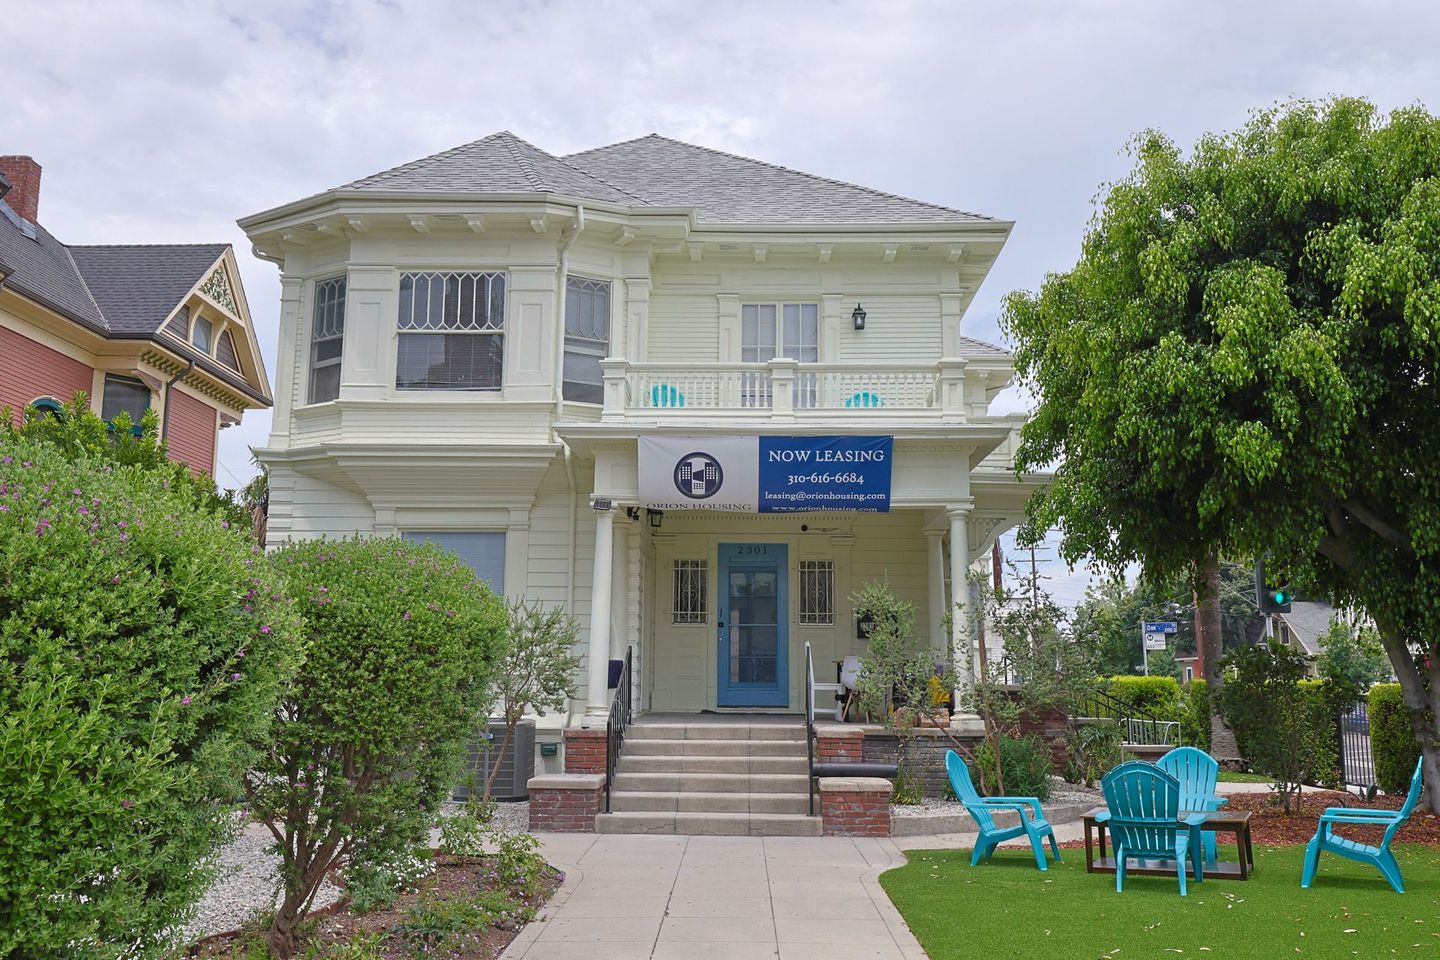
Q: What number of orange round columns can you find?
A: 0